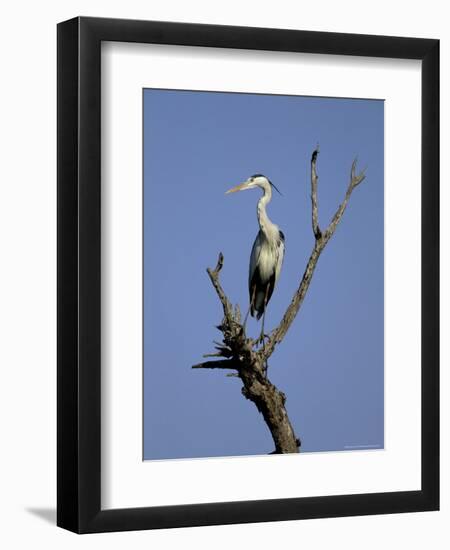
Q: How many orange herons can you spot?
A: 0